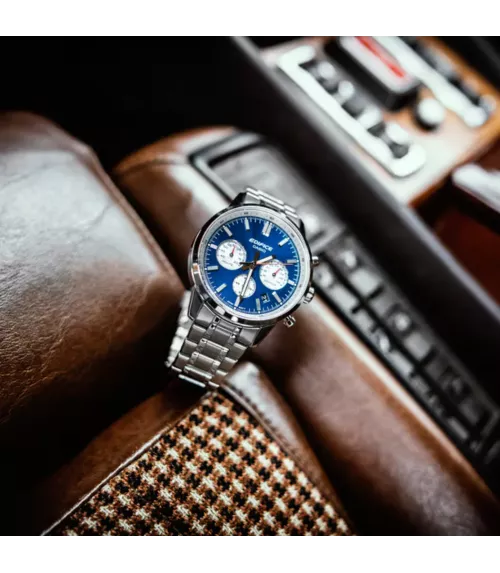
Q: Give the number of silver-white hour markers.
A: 12